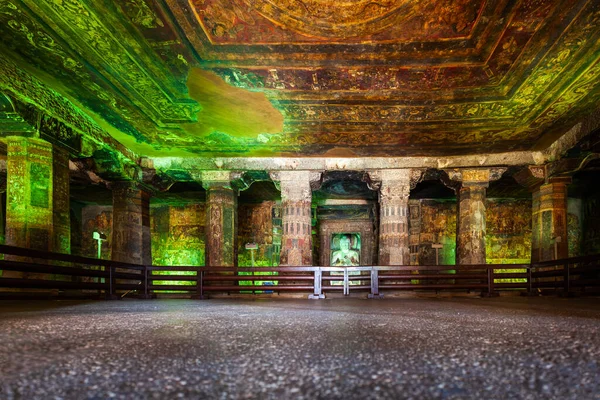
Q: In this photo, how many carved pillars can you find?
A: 7